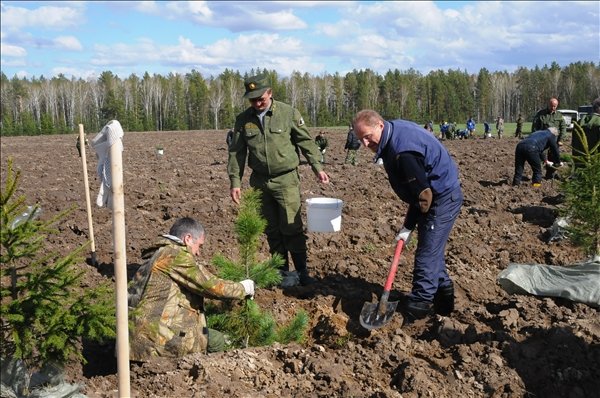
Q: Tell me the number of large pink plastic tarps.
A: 0